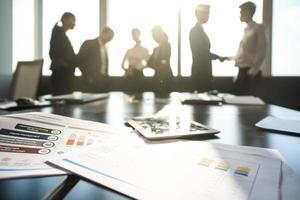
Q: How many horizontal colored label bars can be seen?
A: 4